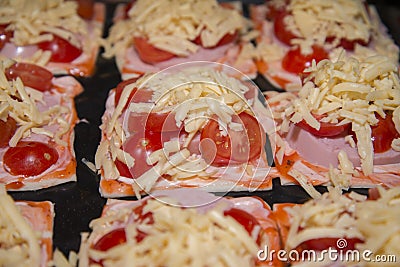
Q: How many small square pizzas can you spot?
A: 9